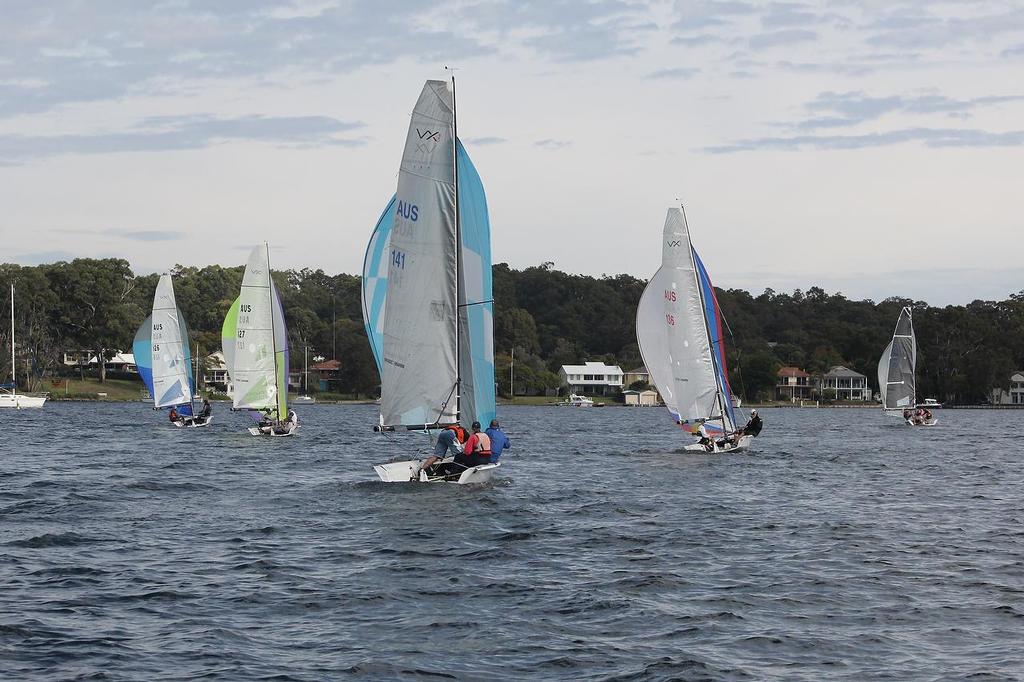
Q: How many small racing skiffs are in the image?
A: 5